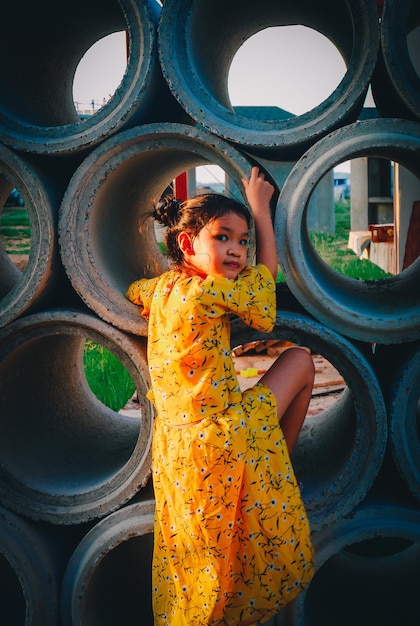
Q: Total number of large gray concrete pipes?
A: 12